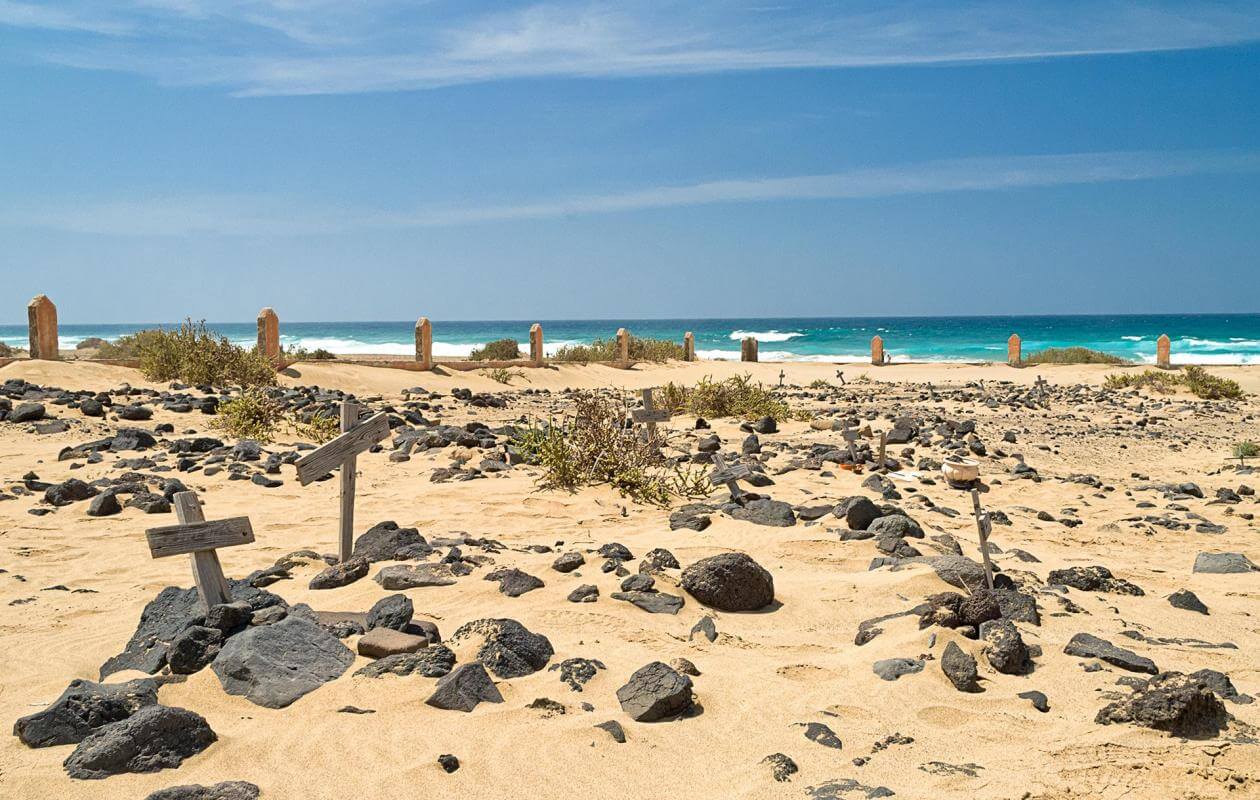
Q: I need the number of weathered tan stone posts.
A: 10